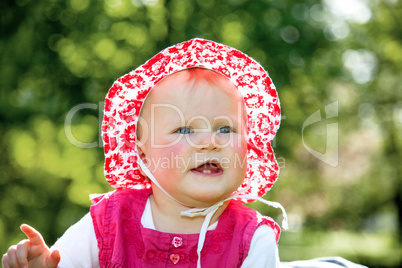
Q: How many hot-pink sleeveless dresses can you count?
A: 1